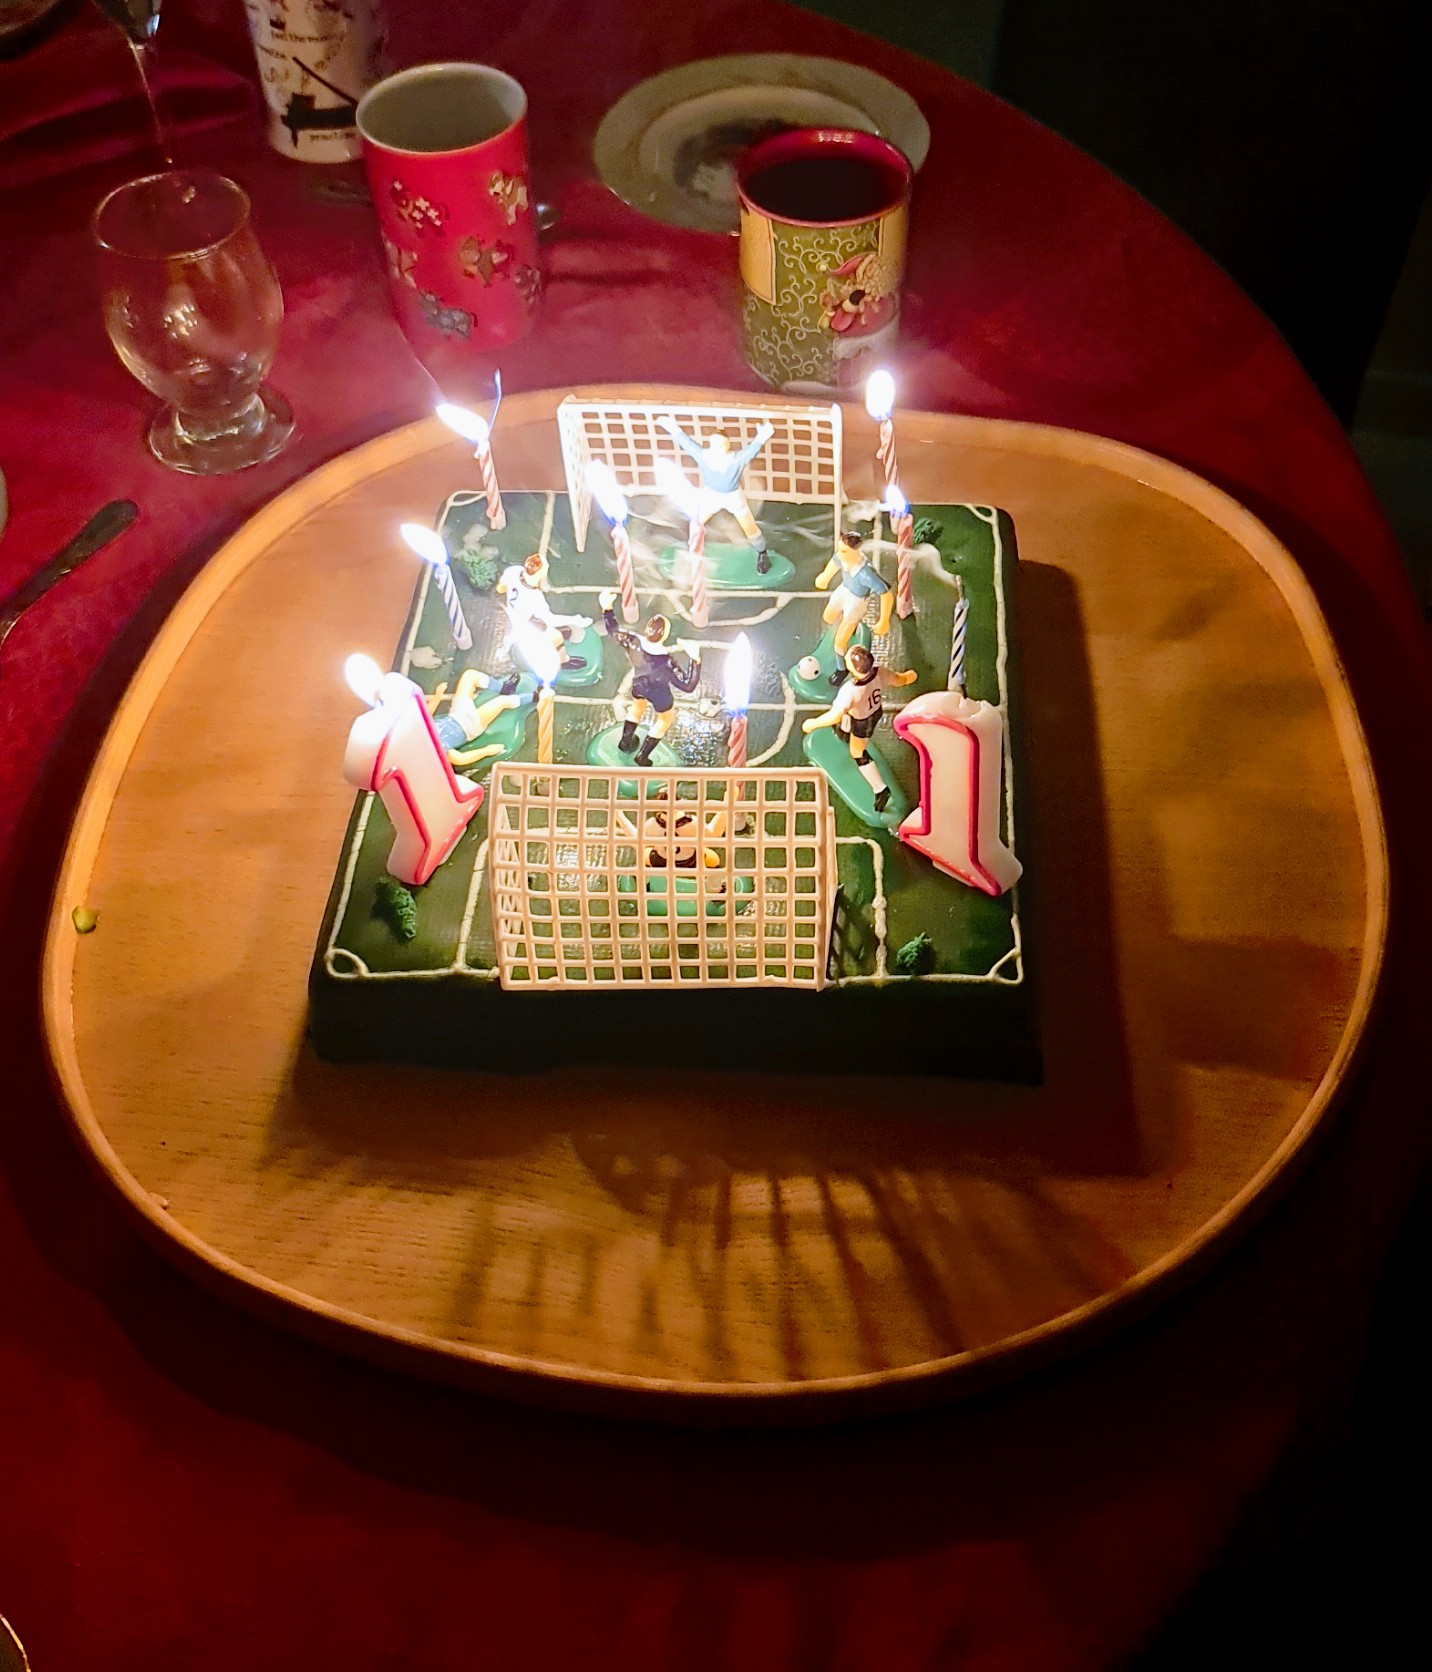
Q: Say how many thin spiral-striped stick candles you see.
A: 9